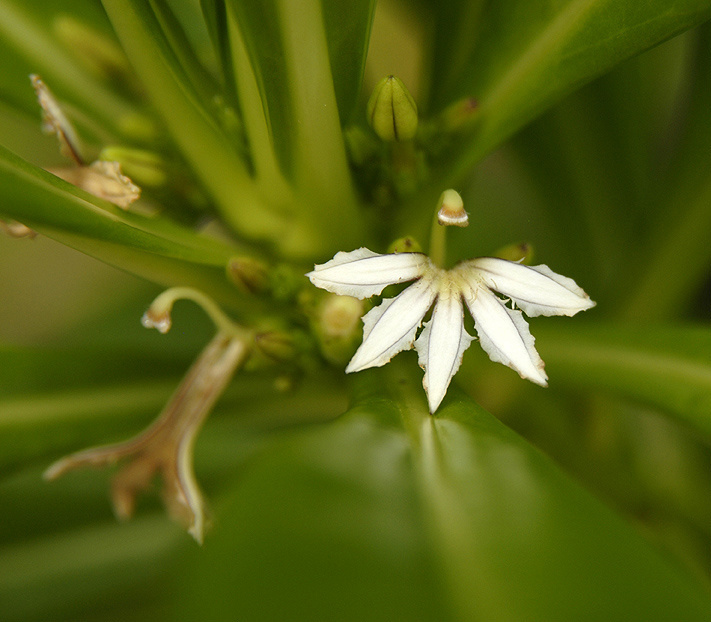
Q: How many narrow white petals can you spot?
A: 5